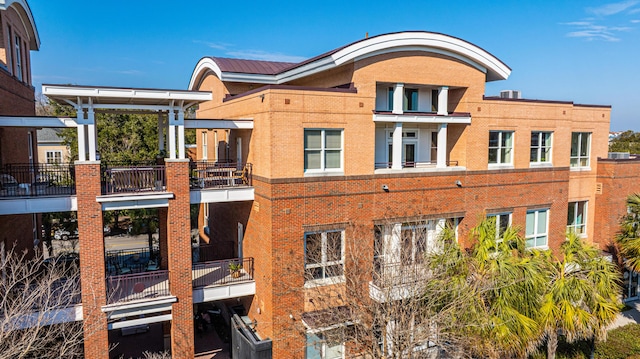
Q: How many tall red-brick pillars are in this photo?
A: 2